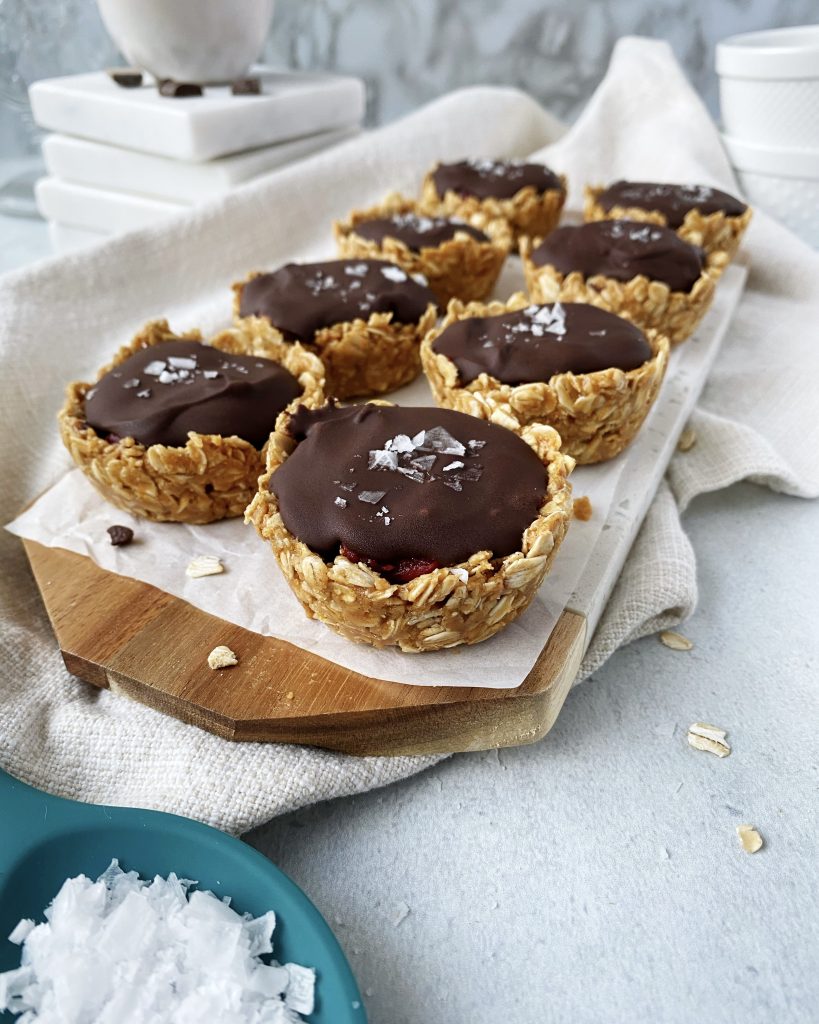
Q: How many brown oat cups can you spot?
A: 8